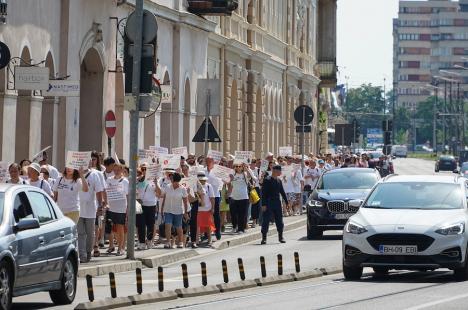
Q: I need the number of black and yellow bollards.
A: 11